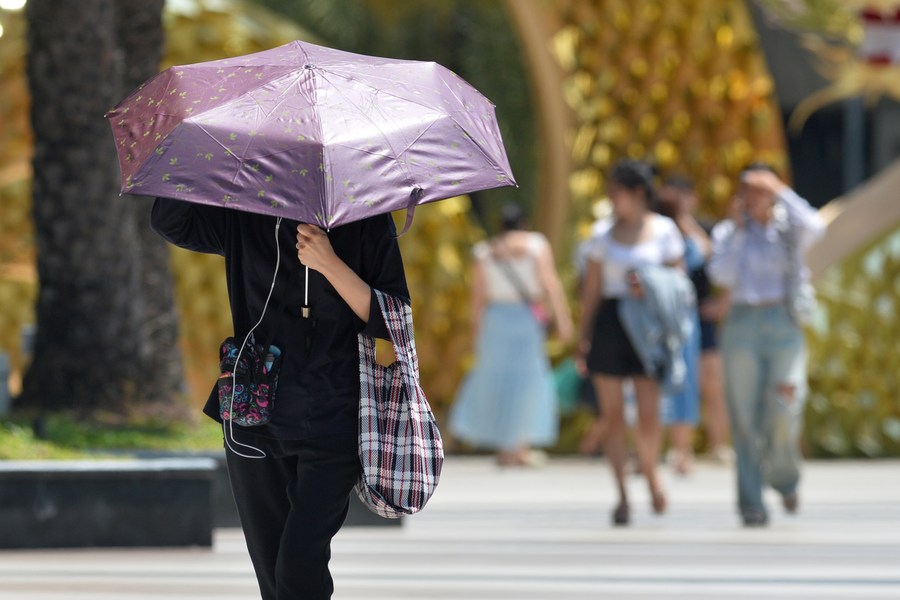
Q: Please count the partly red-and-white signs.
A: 1